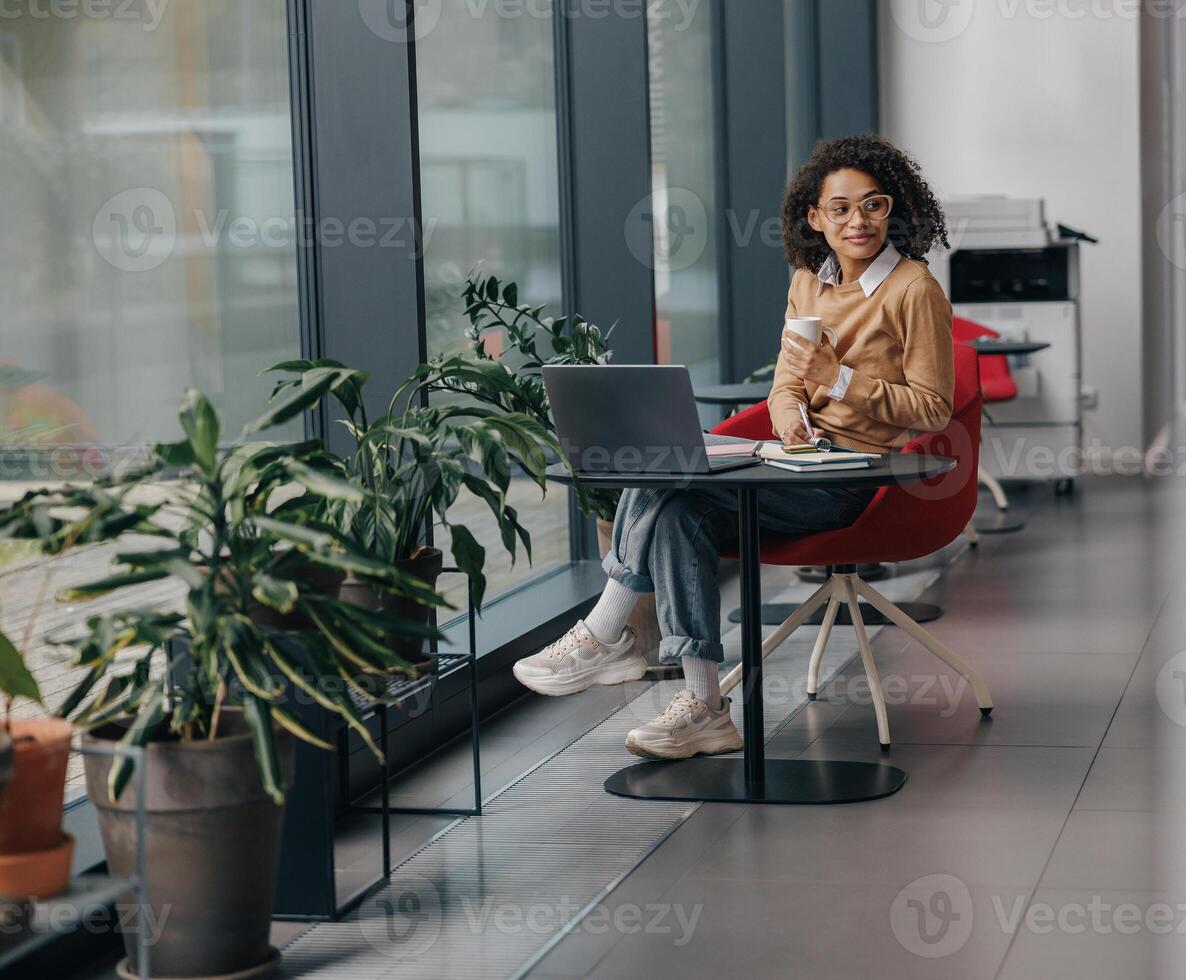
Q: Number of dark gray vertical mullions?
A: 4